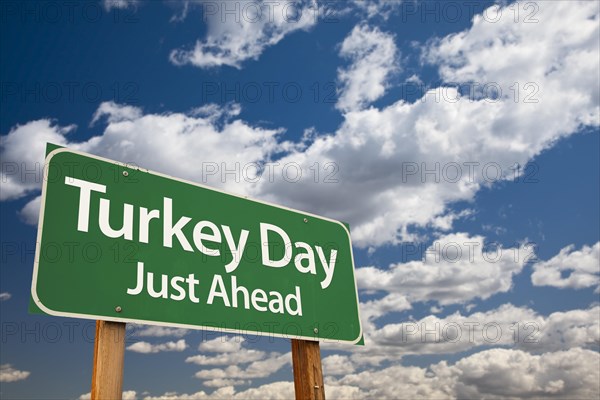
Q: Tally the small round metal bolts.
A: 4